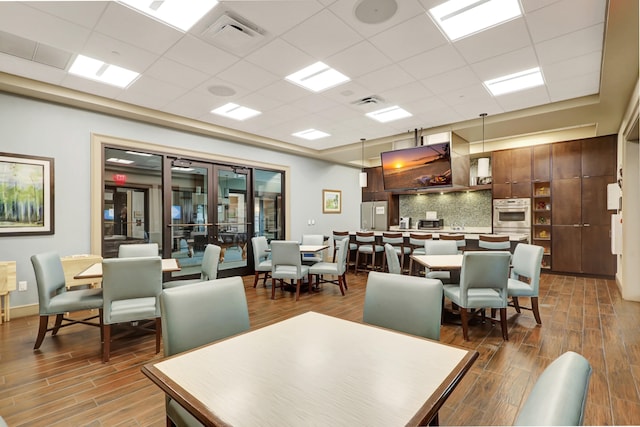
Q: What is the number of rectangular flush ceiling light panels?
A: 8